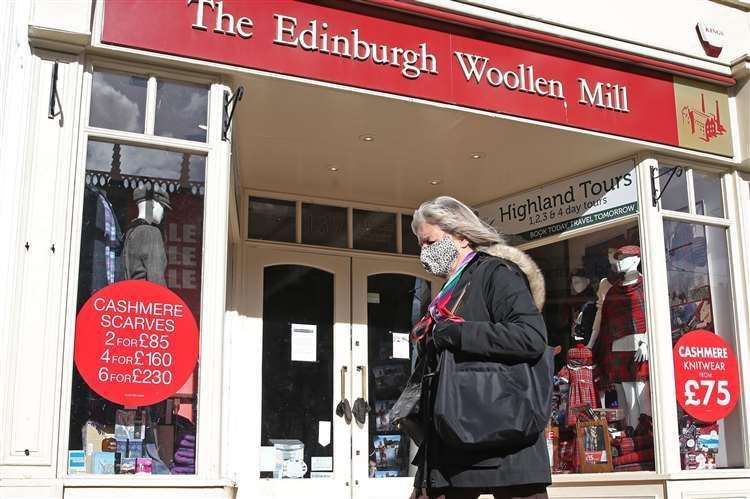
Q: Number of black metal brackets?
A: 3